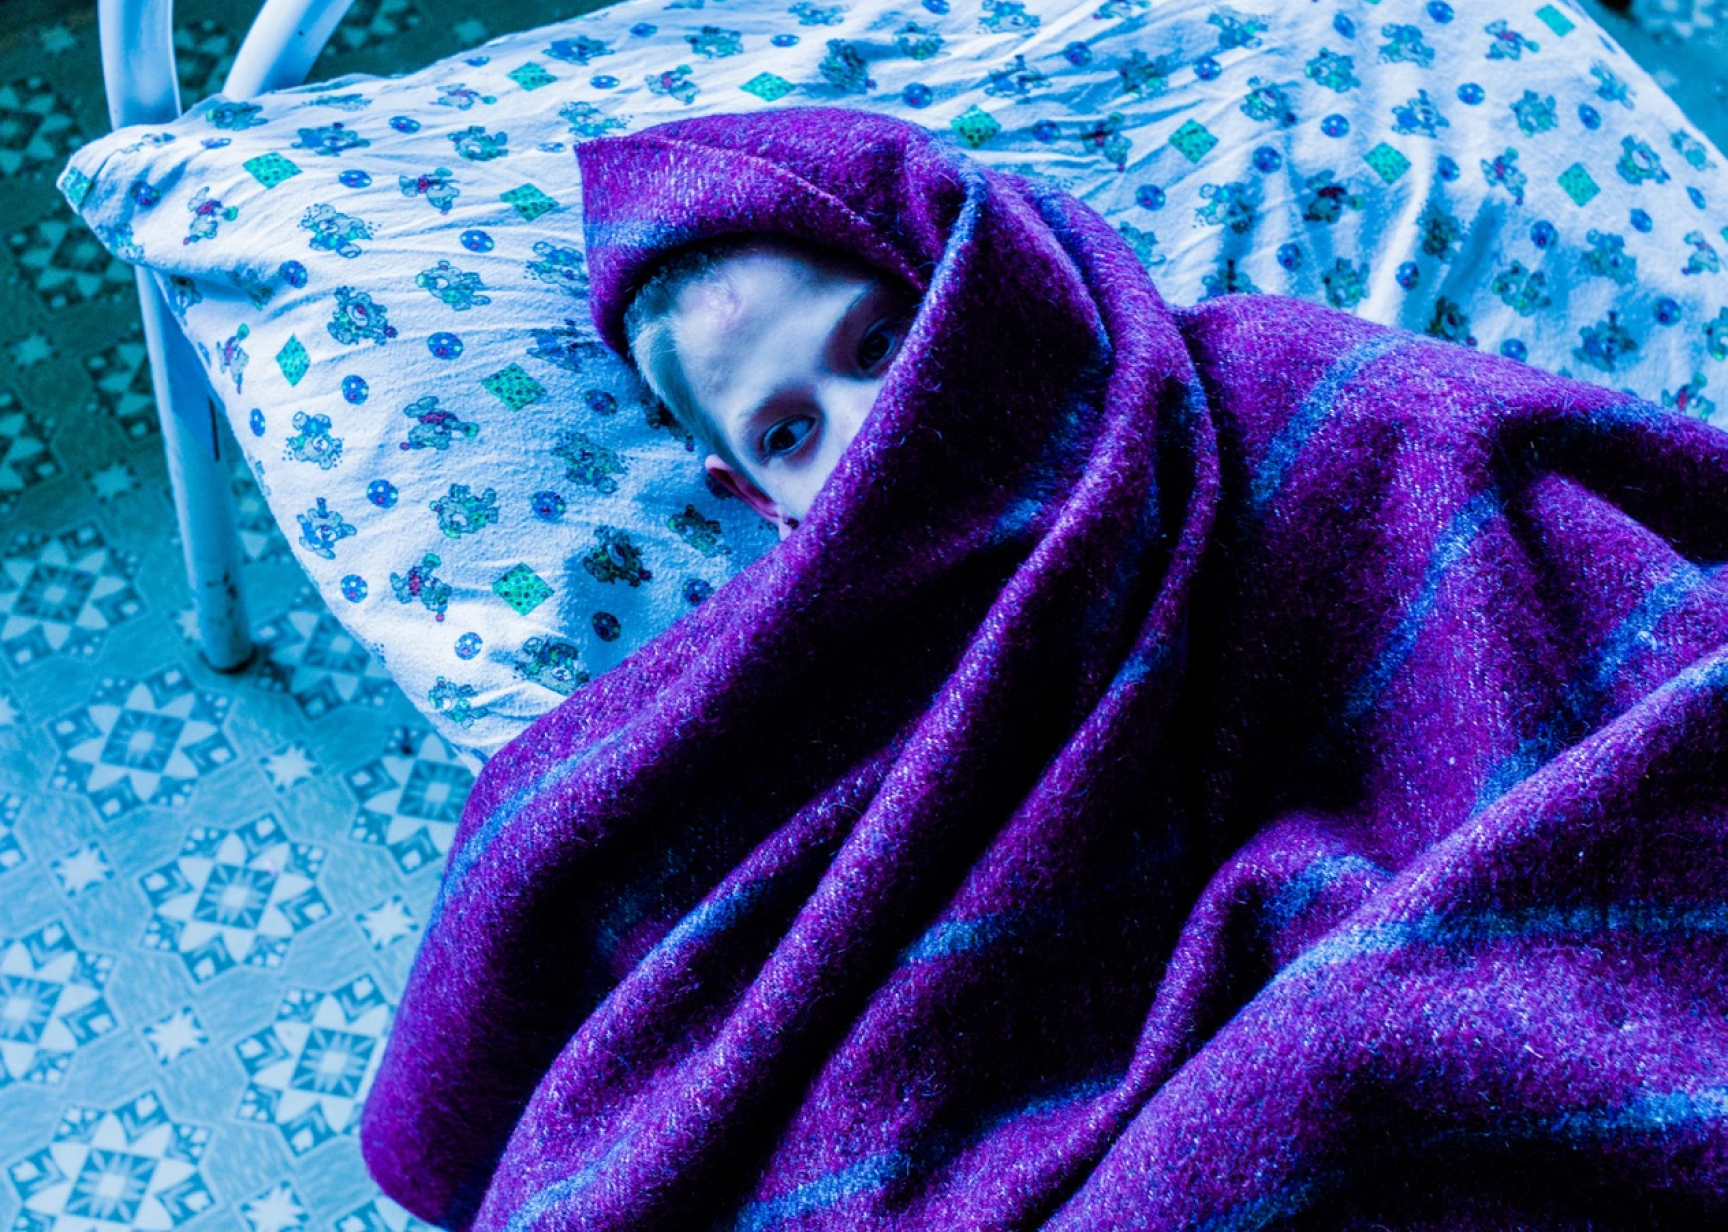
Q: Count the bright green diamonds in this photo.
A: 13